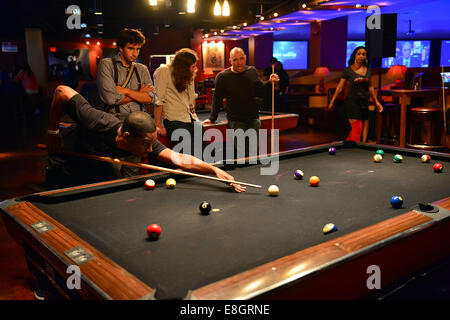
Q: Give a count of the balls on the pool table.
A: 15